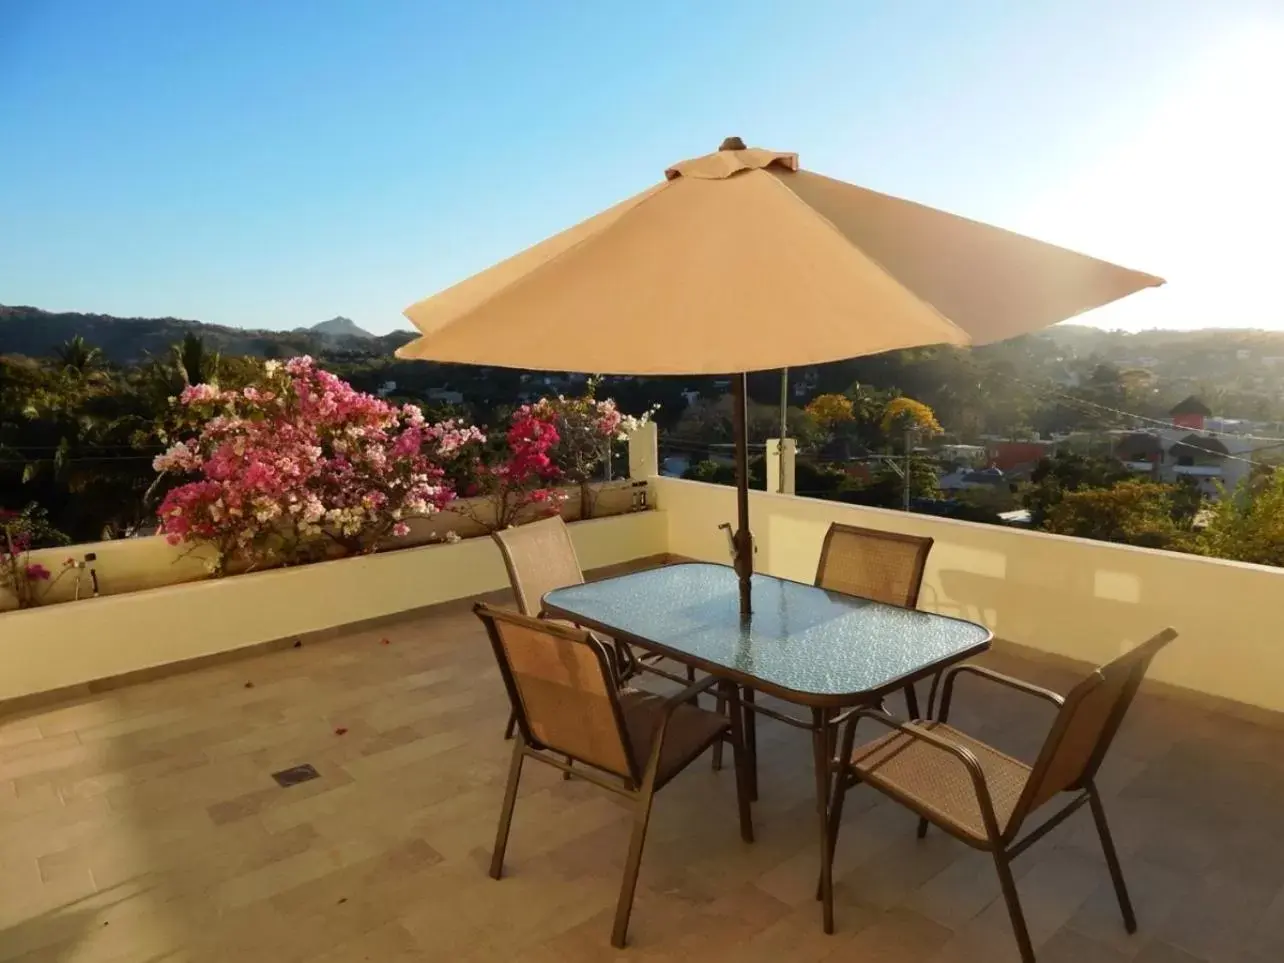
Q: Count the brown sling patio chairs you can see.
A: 4